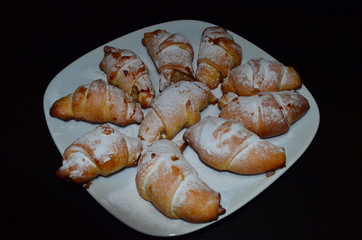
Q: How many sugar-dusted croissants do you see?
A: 10